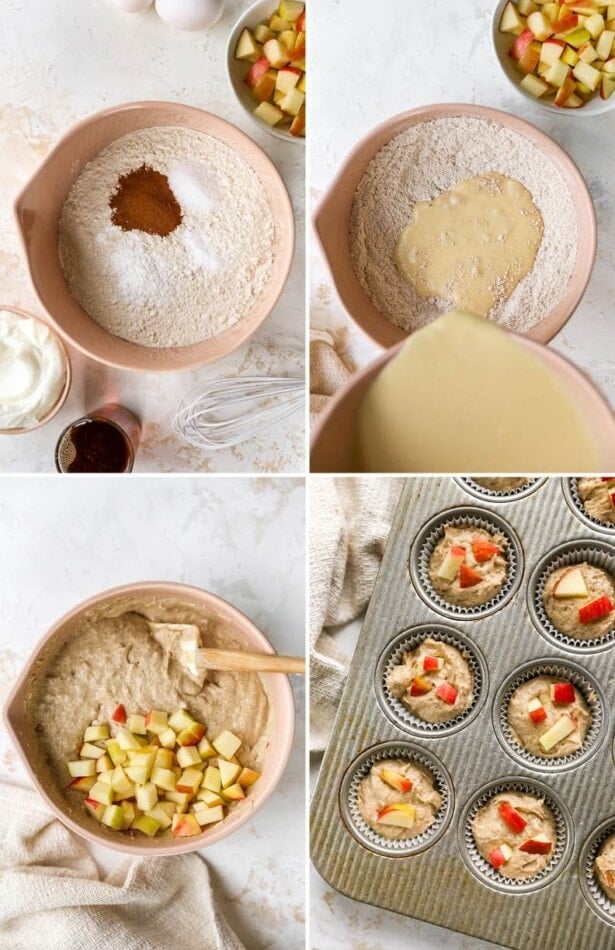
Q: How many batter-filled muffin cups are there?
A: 9